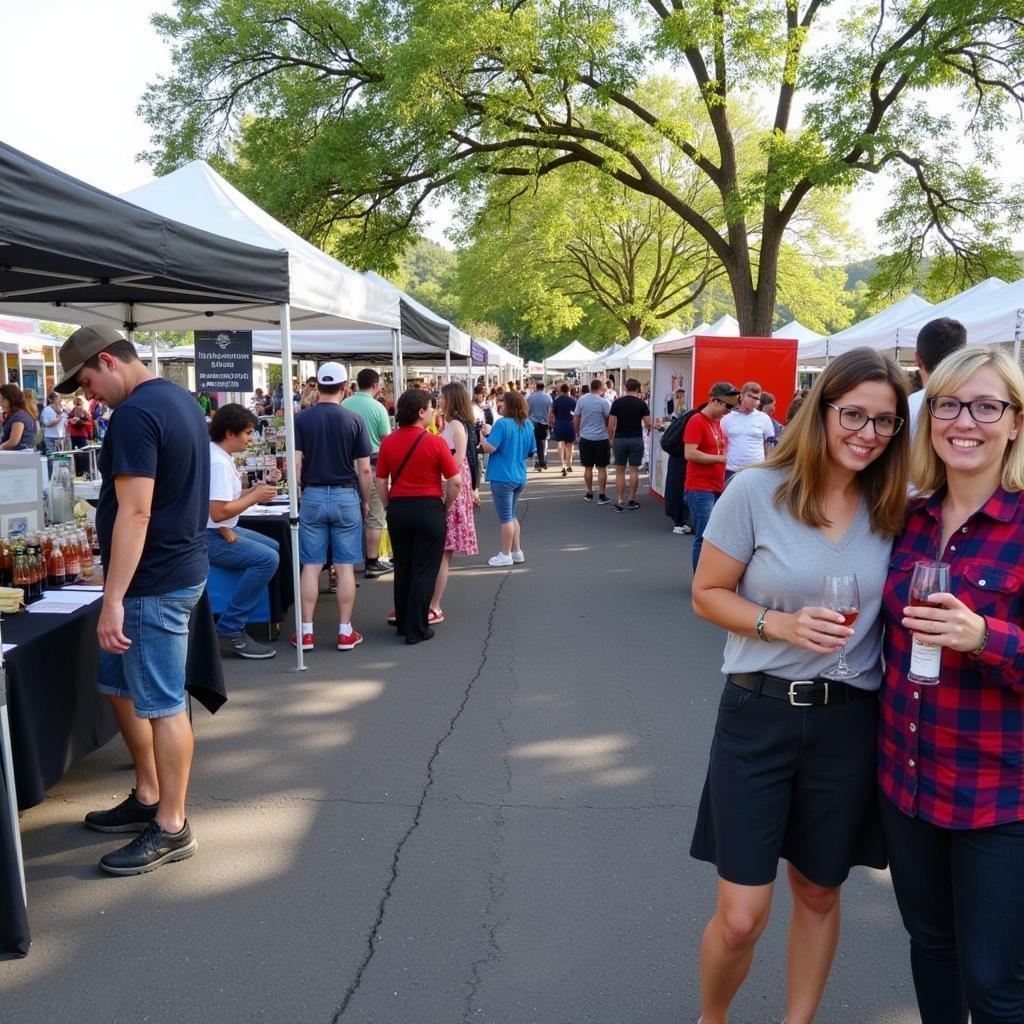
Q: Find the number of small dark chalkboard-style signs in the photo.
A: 1